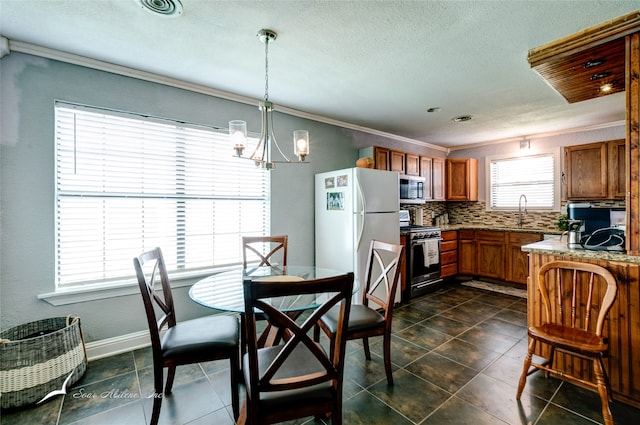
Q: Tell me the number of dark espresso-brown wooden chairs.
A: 4